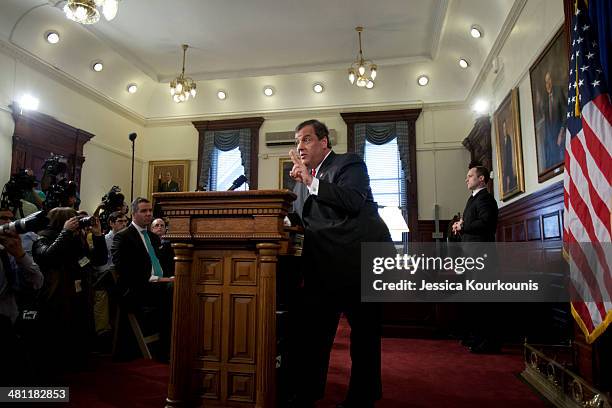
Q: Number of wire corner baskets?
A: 0